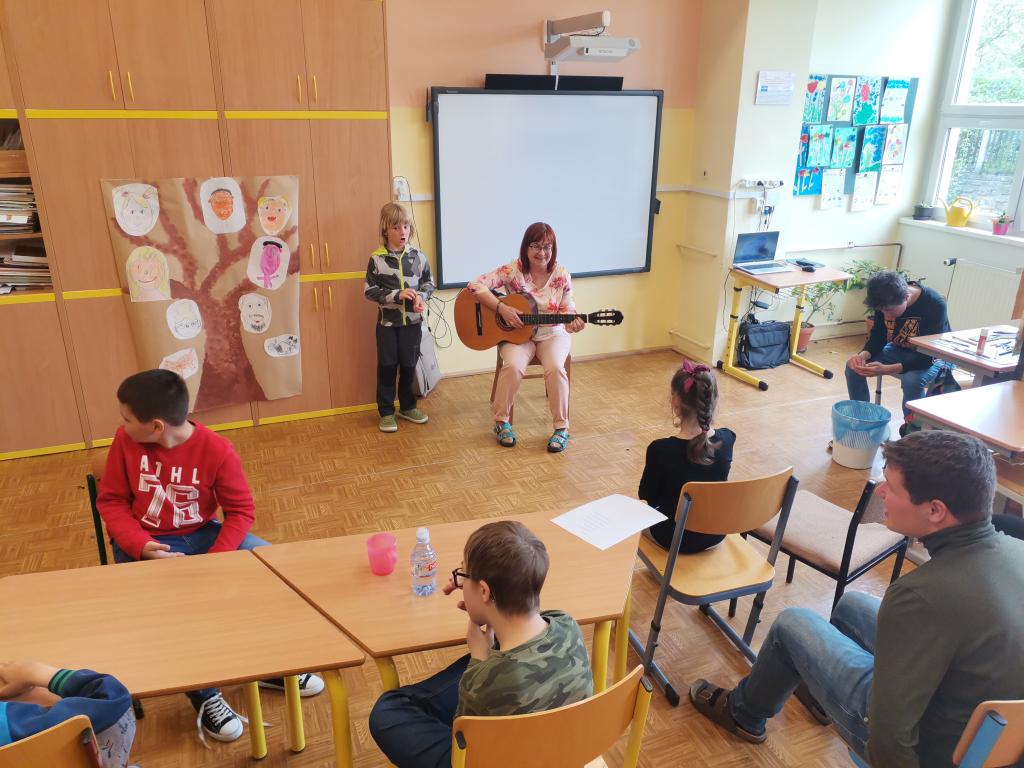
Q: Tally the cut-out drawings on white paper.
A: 9